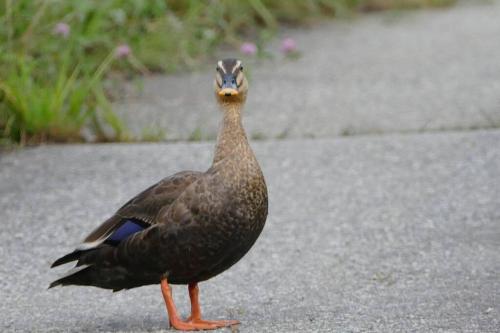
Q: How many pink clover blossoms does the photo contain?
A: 4